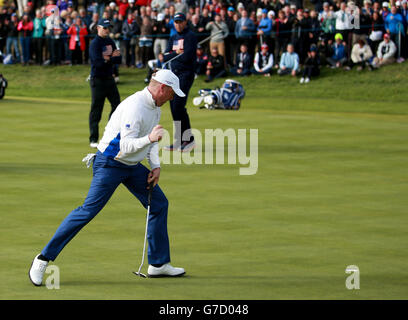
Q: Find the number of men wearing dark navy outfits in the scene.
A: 2